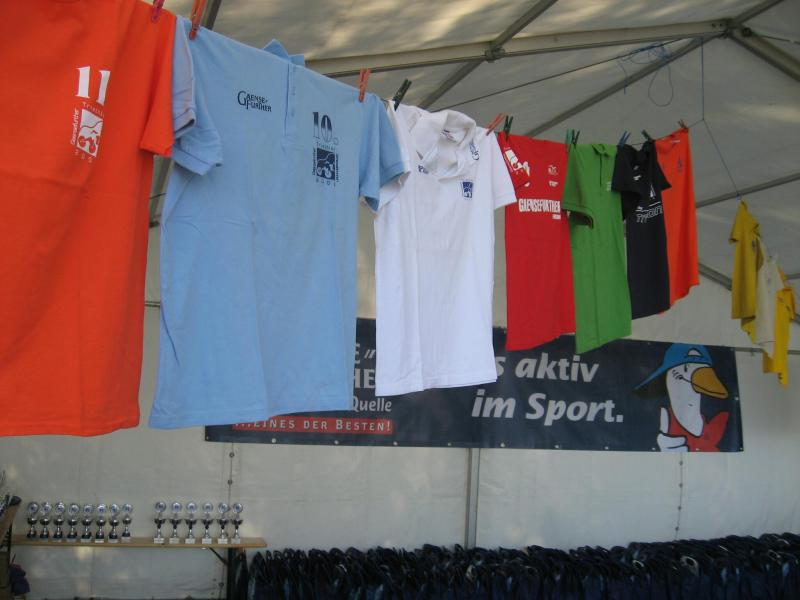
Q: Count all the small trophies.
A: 14